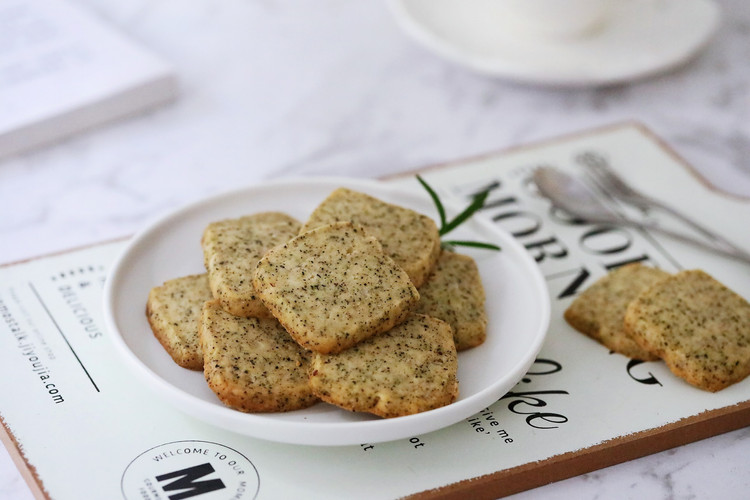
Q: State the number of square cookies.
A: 9